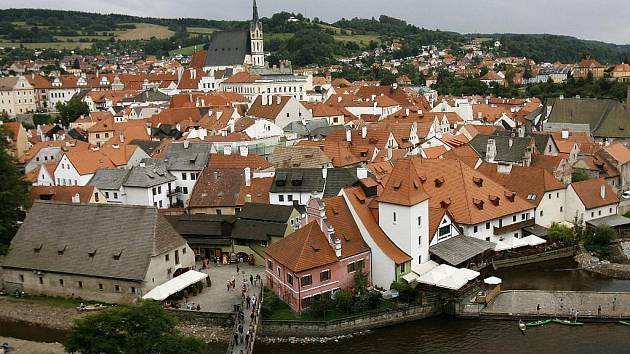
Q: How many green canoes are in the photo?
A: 3